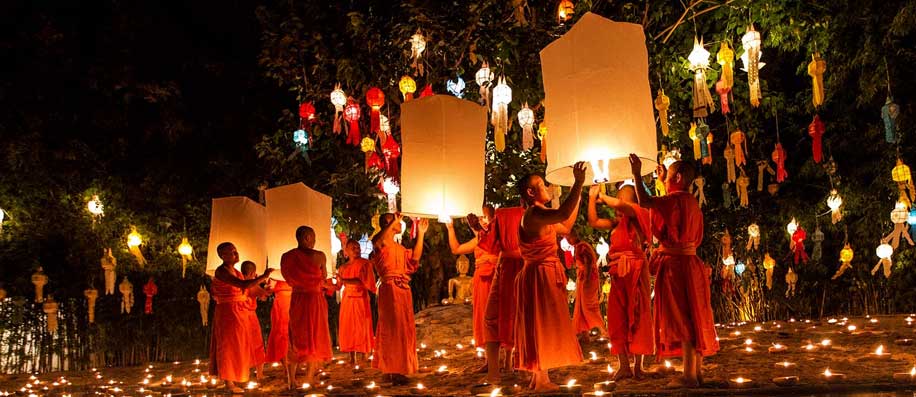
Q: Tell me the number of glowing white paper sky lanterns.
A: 4